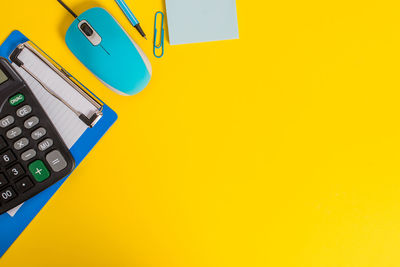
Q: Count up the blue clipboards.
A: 1